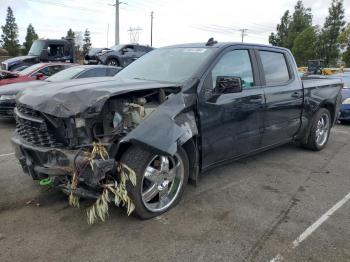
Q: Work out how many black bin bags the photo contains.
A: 0